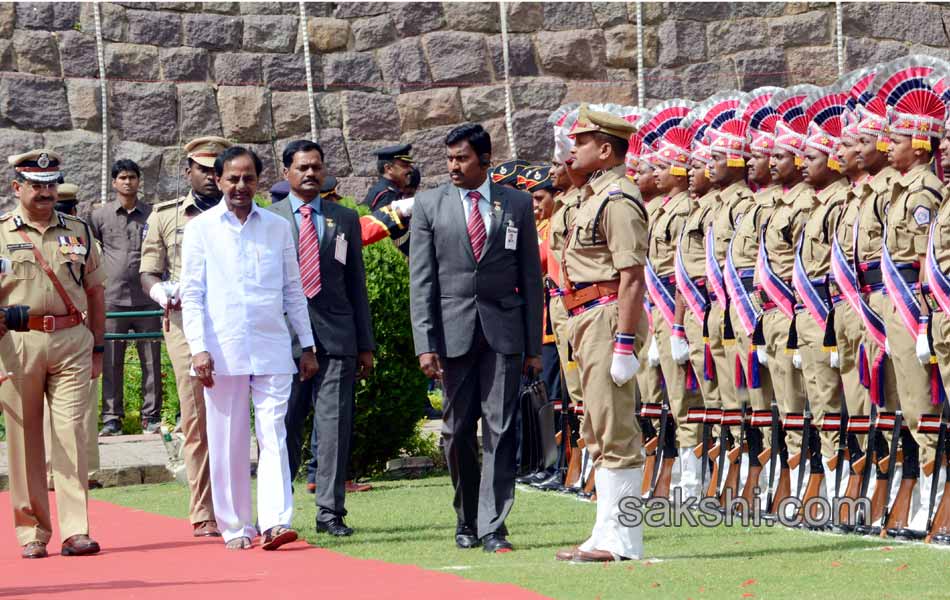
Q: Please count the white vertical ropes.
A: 5